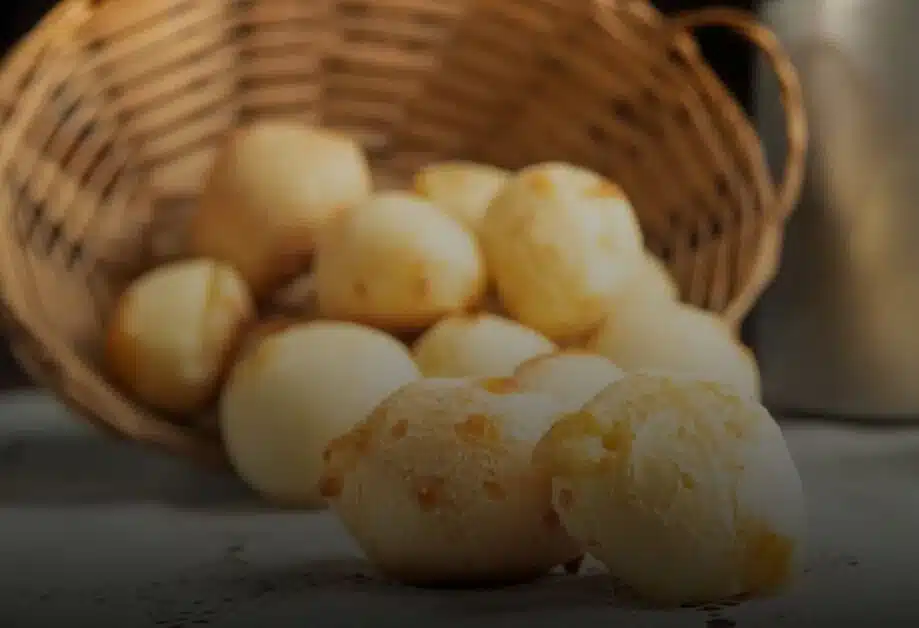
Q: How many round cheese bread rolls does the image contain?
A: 12